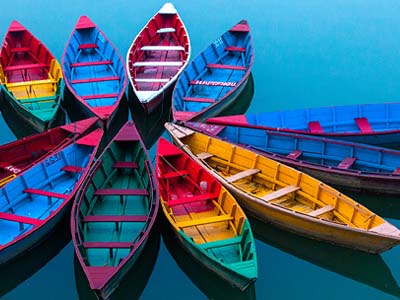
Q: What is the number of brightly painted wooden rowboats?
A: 11